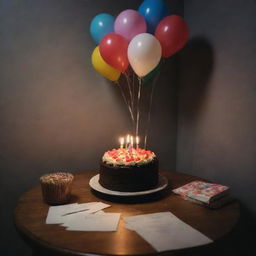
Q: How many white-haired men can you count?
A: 0